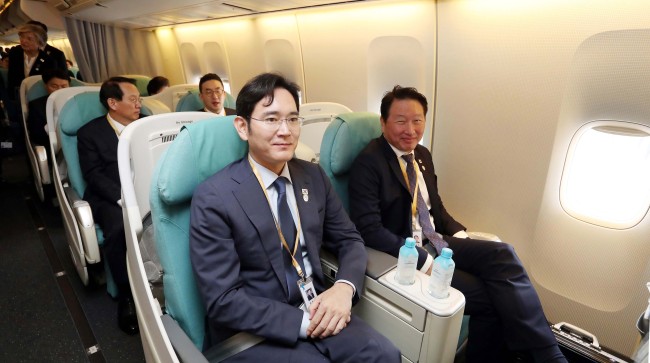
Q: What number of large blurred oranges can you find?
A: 0